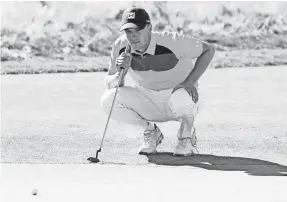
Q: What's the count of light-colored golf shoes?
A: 2